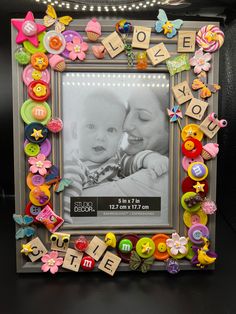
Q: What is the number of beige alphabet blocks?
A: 12